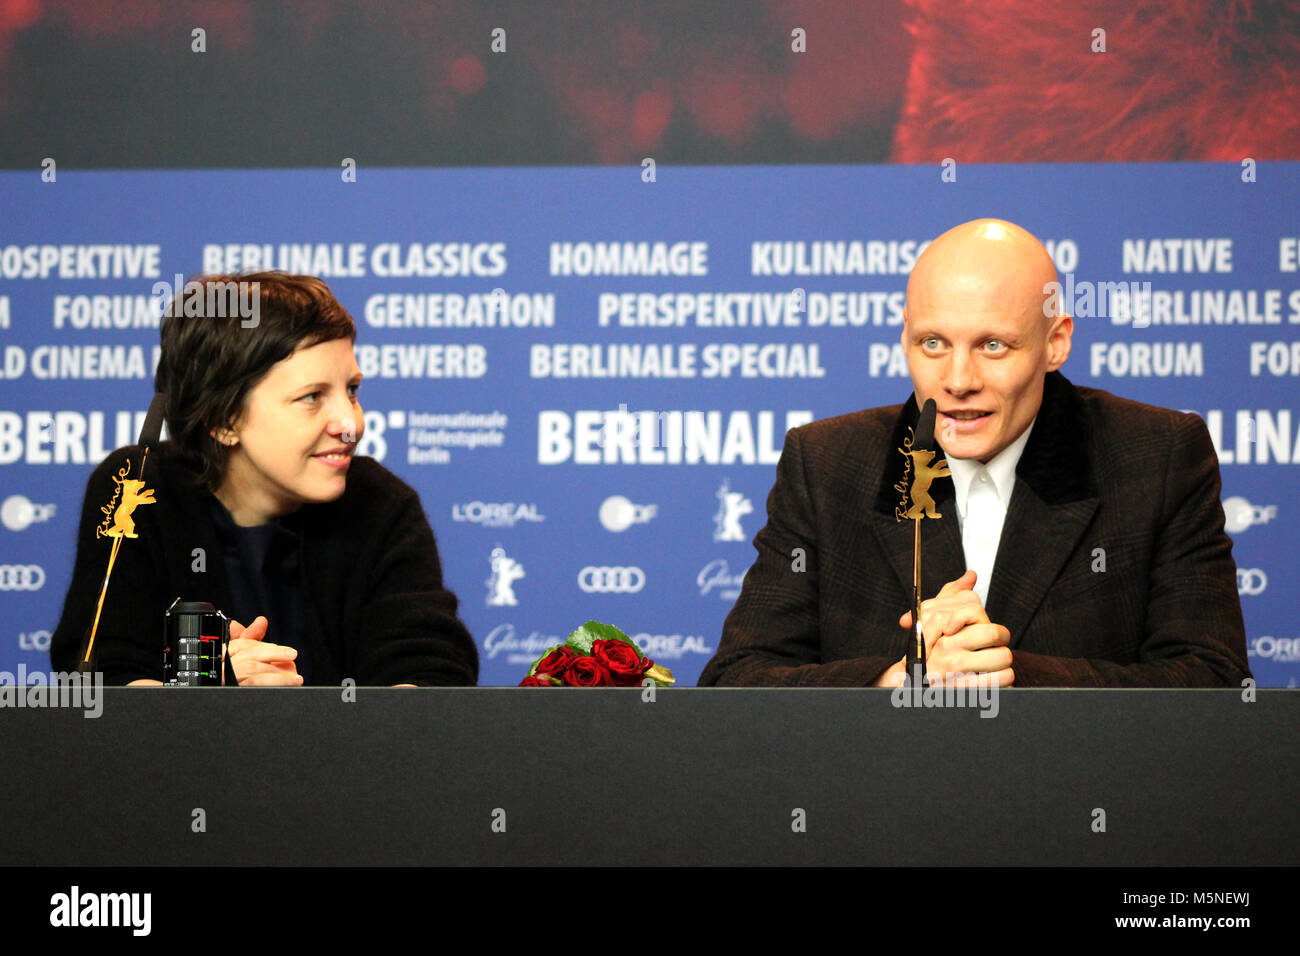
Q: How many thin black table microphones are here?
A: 2